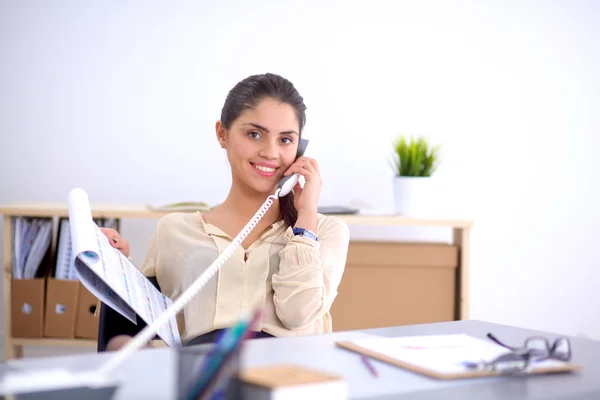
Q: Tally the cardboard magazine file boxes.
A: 3